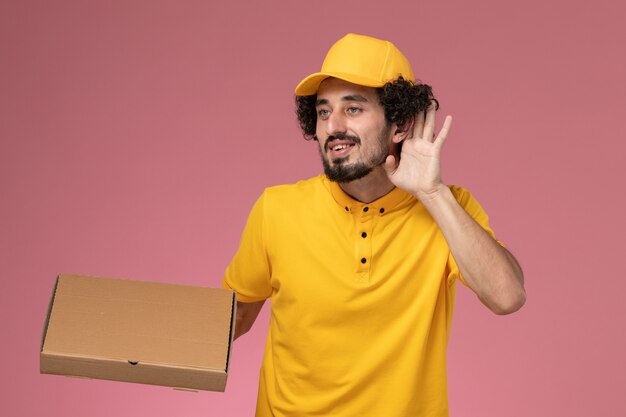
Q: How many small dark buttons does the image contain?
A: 5